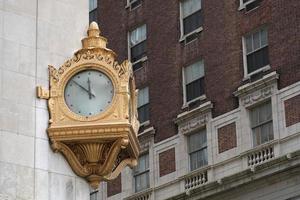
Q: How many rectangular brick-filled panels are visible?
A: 4